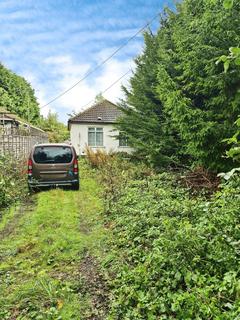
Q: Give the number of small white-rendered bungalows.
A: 1